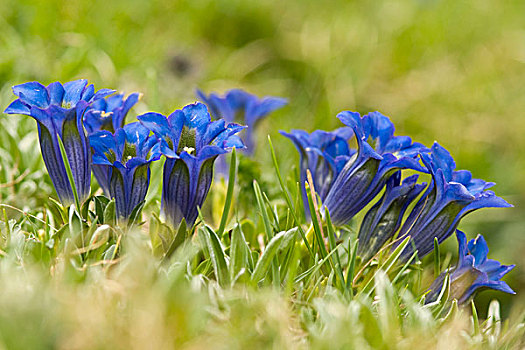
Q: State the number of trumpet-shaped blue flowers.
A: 10